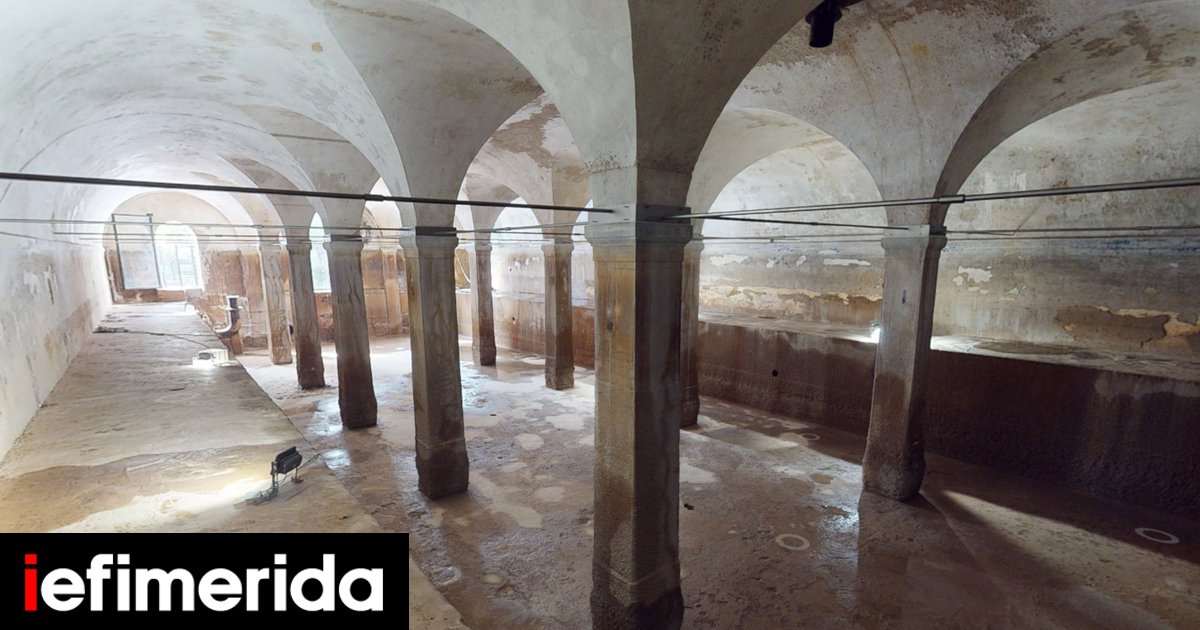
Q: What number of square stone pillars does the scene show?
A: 9